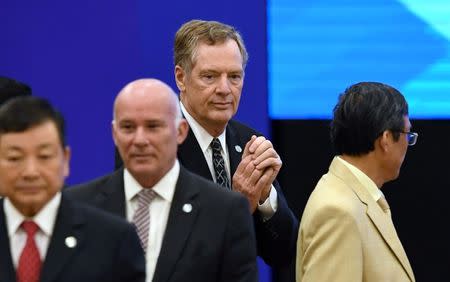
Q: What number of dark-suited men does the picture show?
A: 3